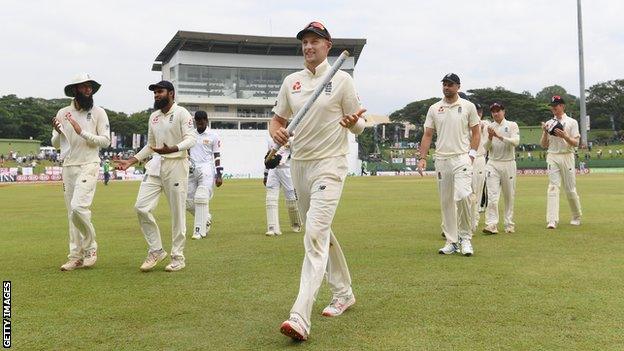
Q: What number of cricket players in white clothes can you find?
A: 9